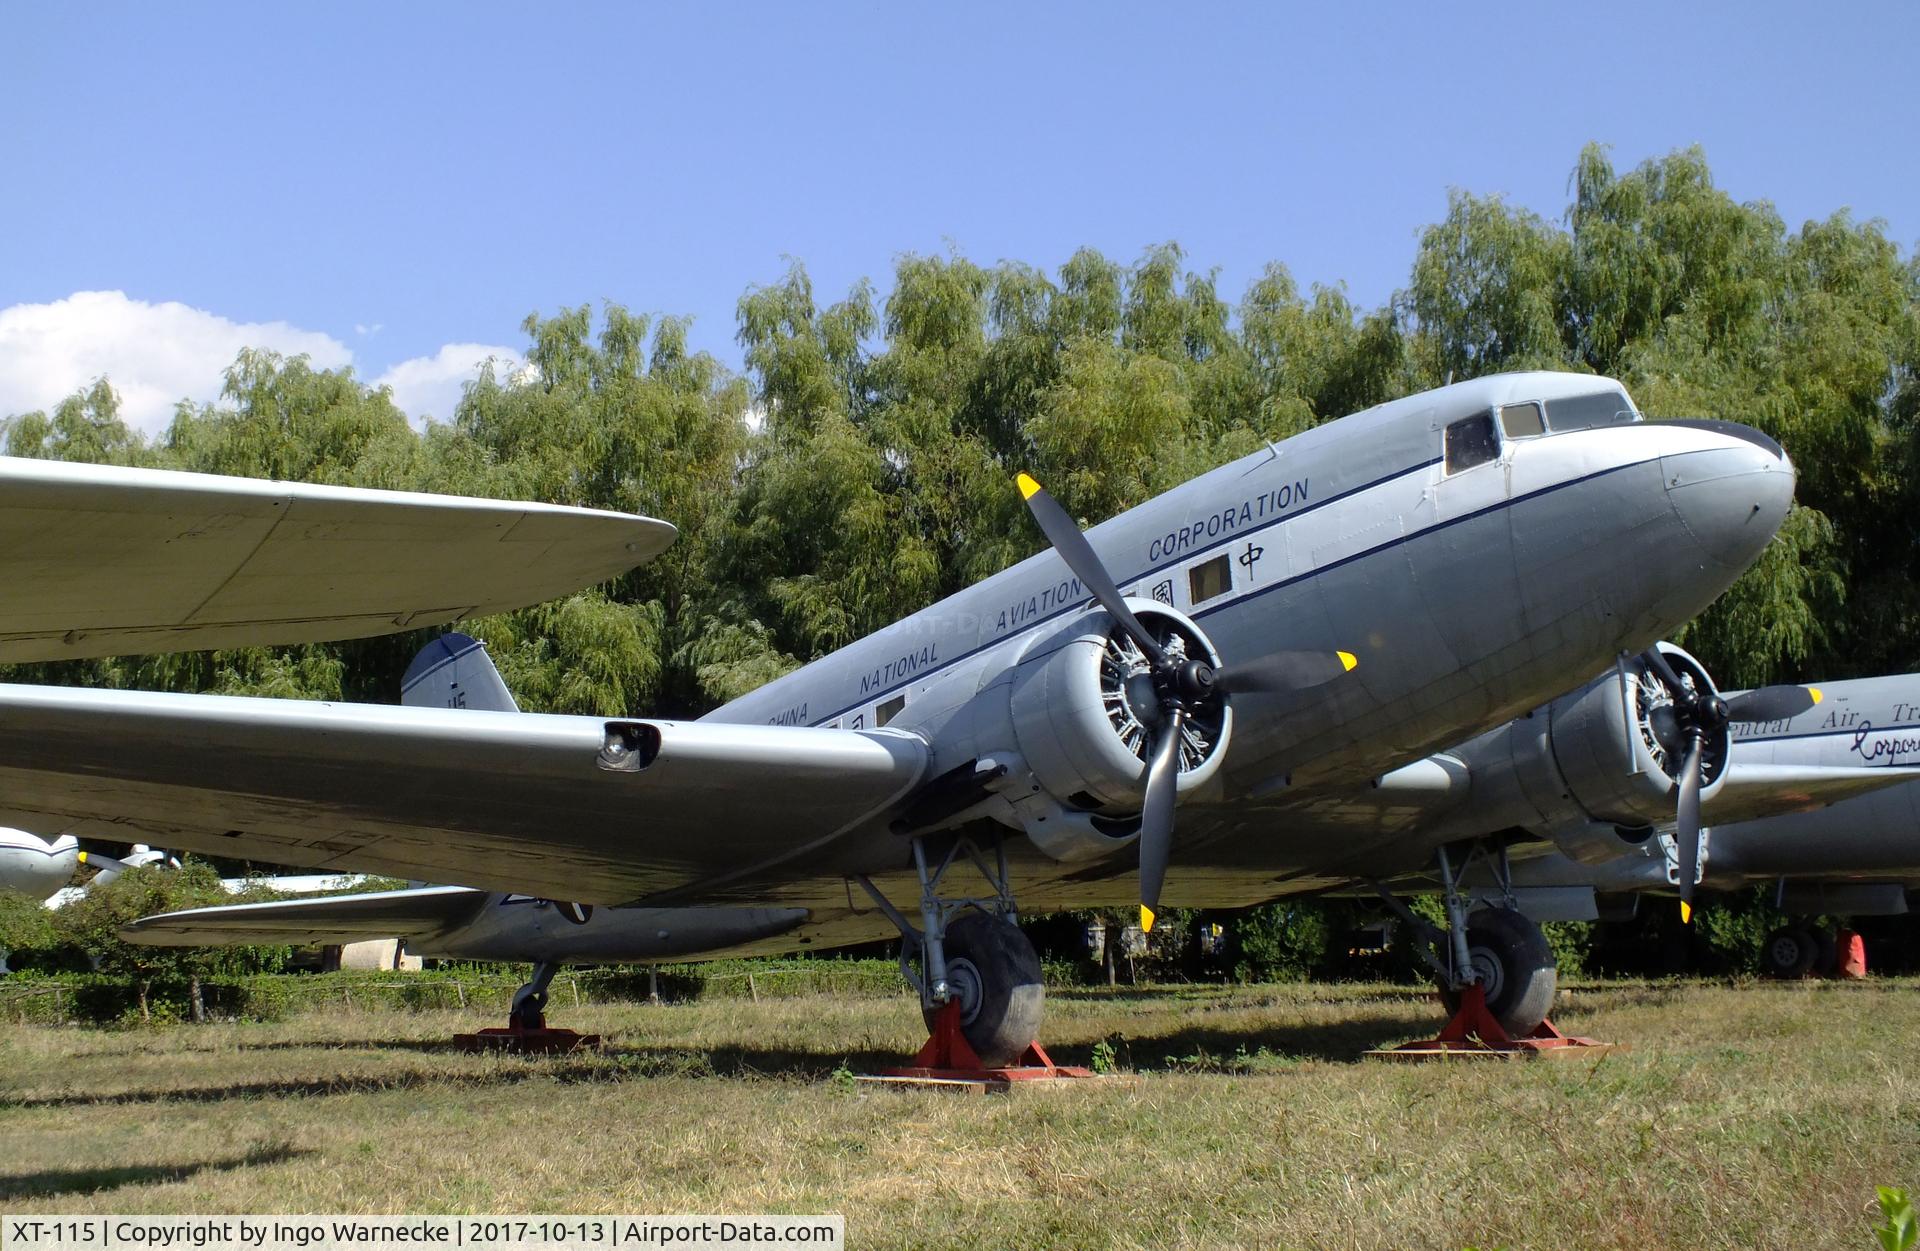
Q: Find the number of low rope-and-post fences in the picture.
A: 1